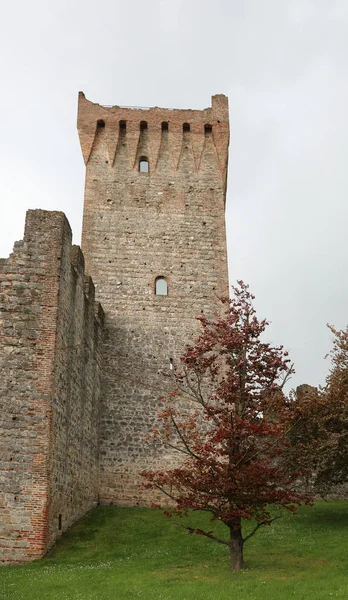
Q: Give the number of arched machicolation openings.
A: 6